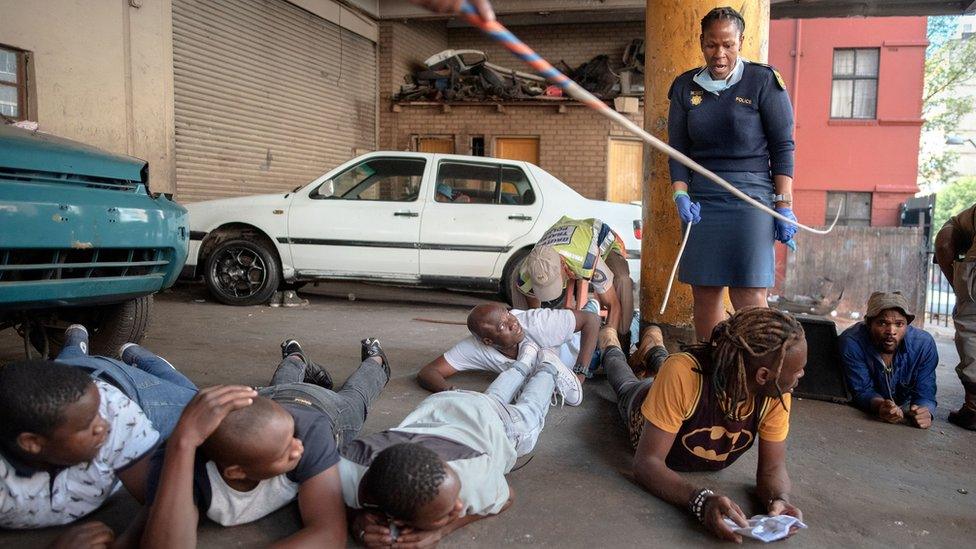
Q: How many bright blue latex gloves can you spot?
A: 2